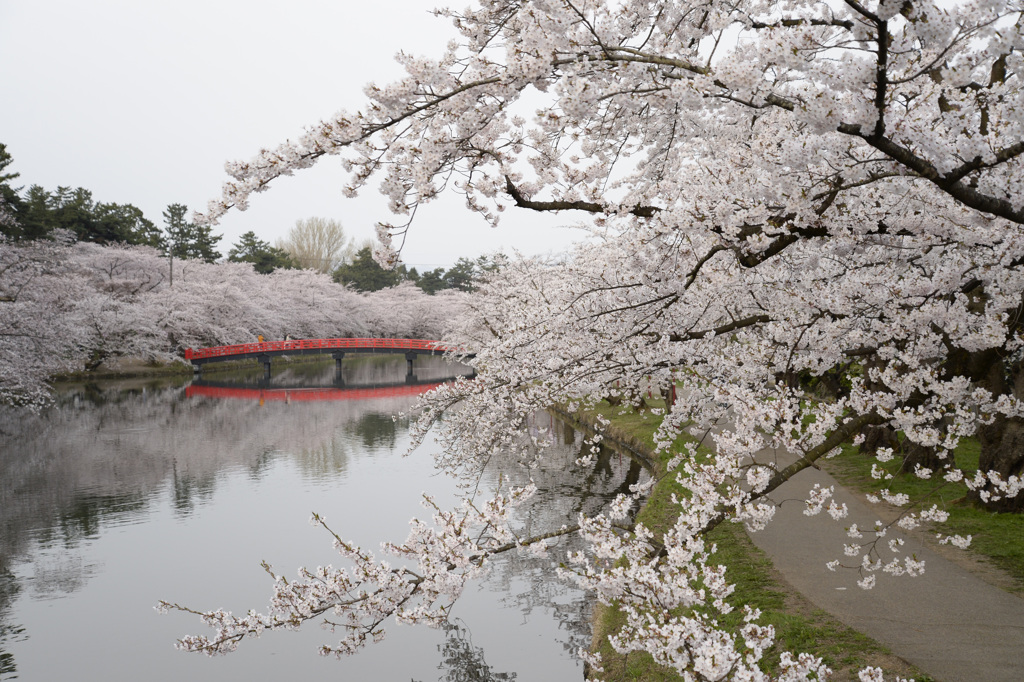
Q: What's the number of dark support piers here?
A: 3